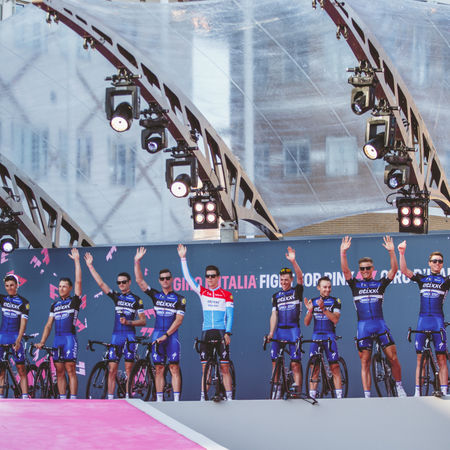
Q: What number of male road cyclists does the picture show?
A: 9